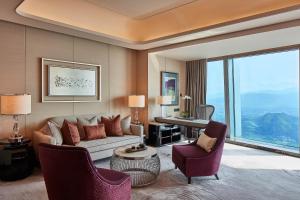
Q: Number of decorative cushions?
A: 7